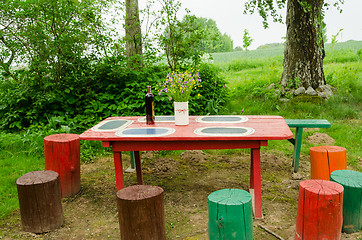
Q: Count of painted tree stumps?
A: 7